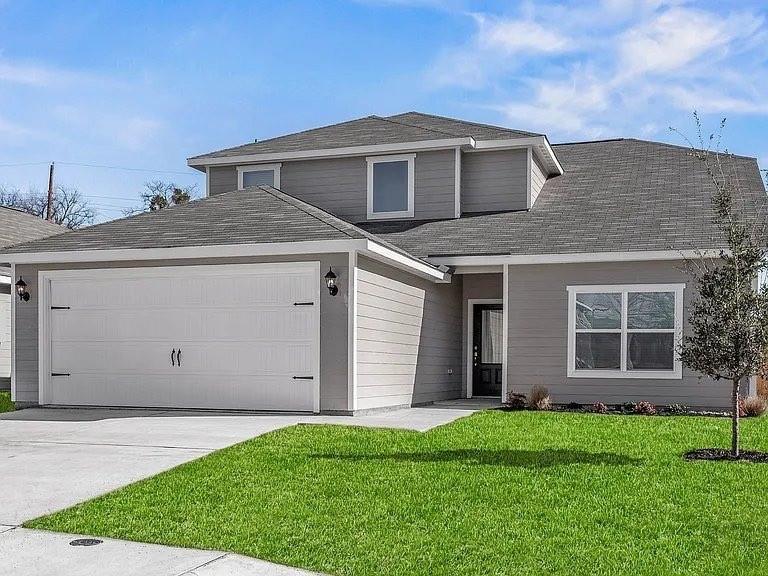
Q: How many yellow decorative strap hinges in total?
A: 0